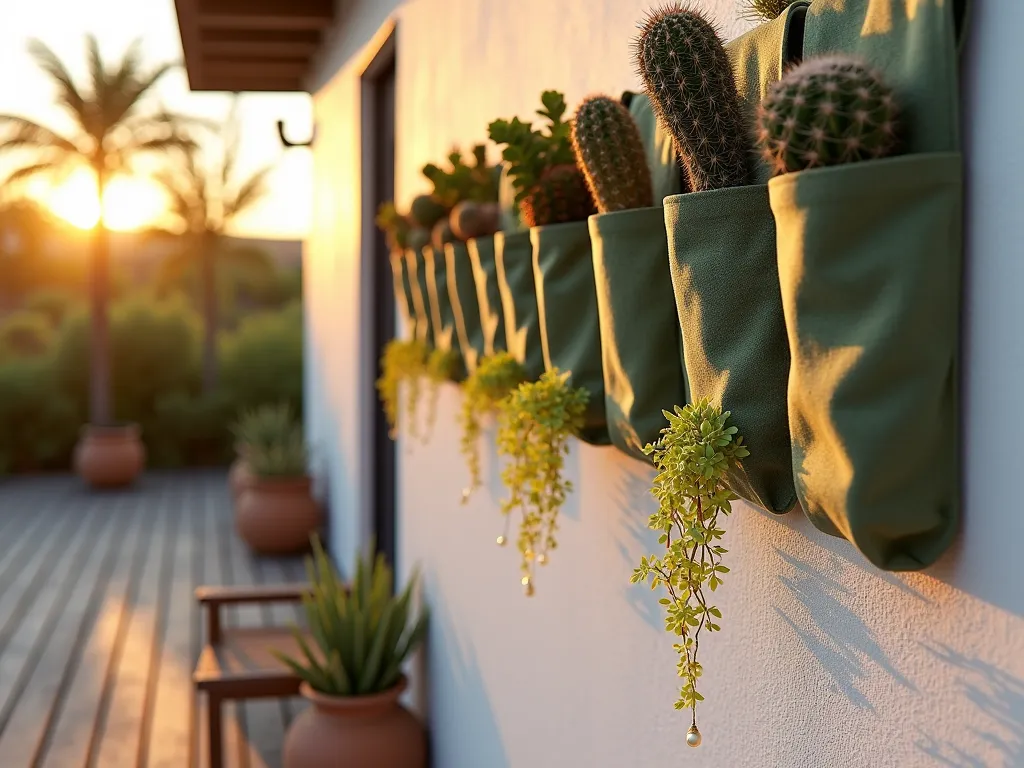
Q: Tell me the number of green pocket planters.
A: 10